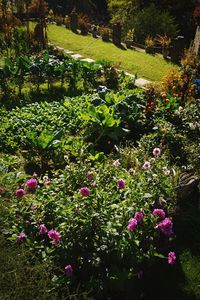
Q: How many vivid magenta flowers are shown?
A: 13